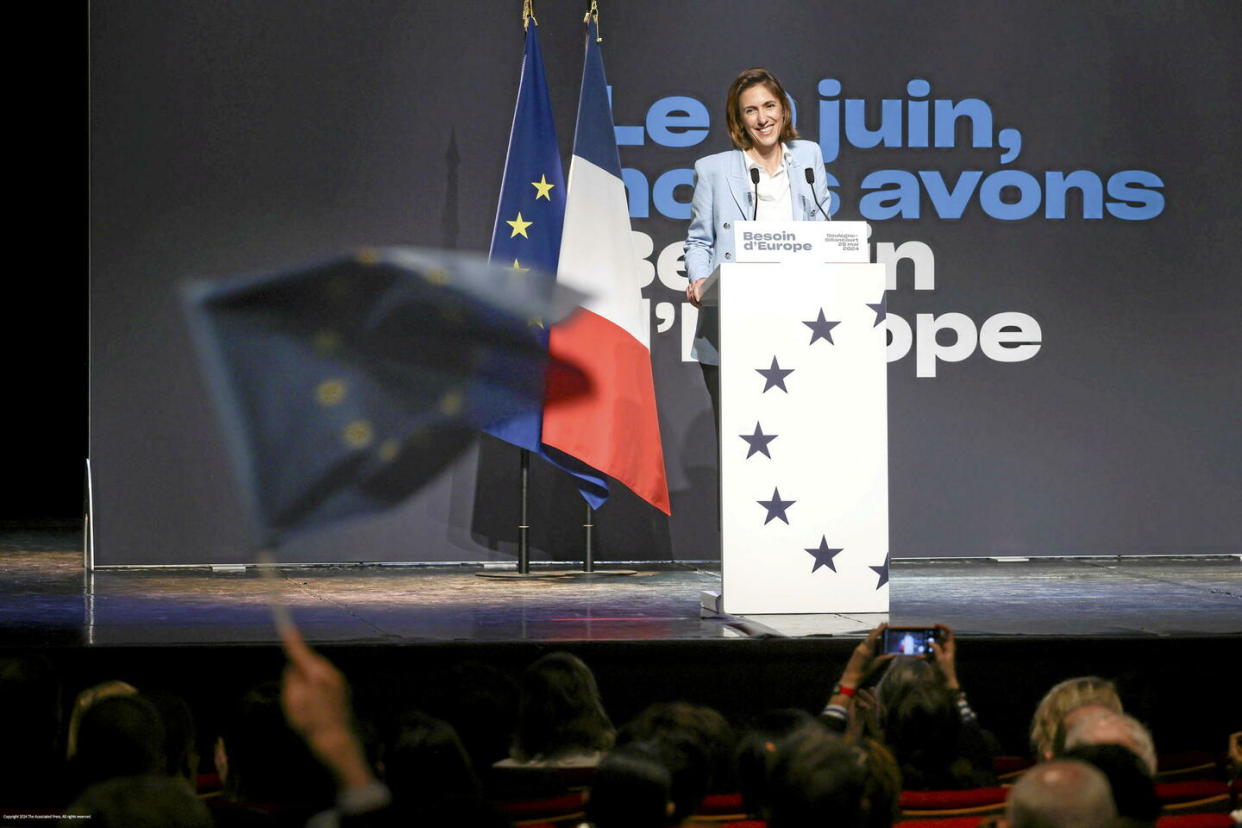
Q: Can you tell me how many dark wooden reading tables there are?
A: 0